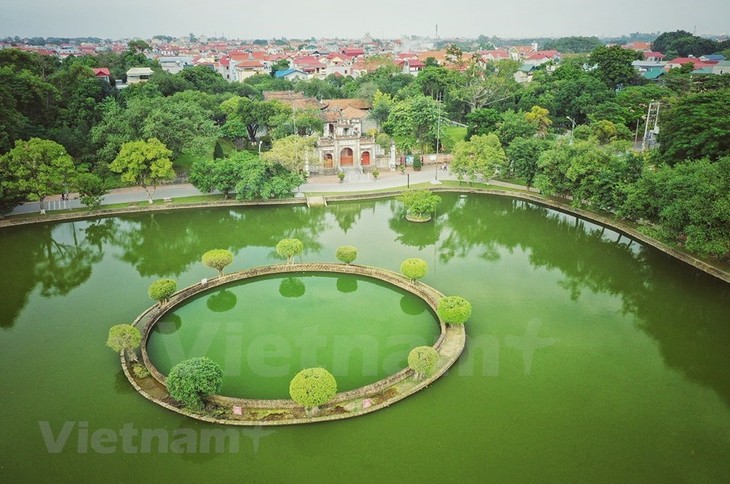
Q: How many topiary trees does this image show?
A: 10